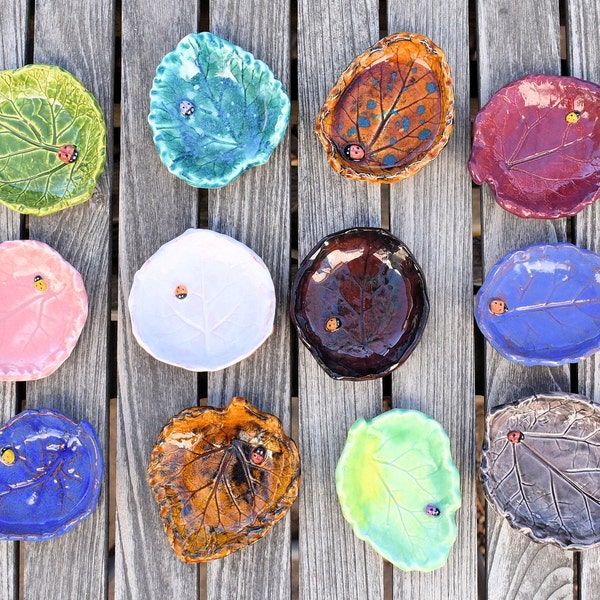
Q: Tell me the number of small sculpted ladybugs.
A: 12